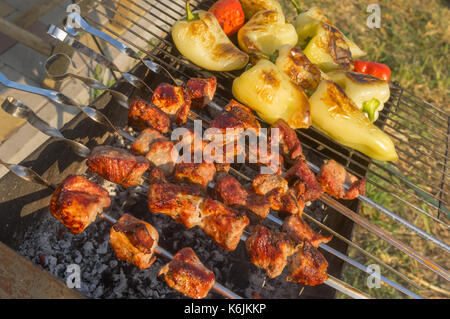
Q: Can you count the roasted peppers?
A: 11